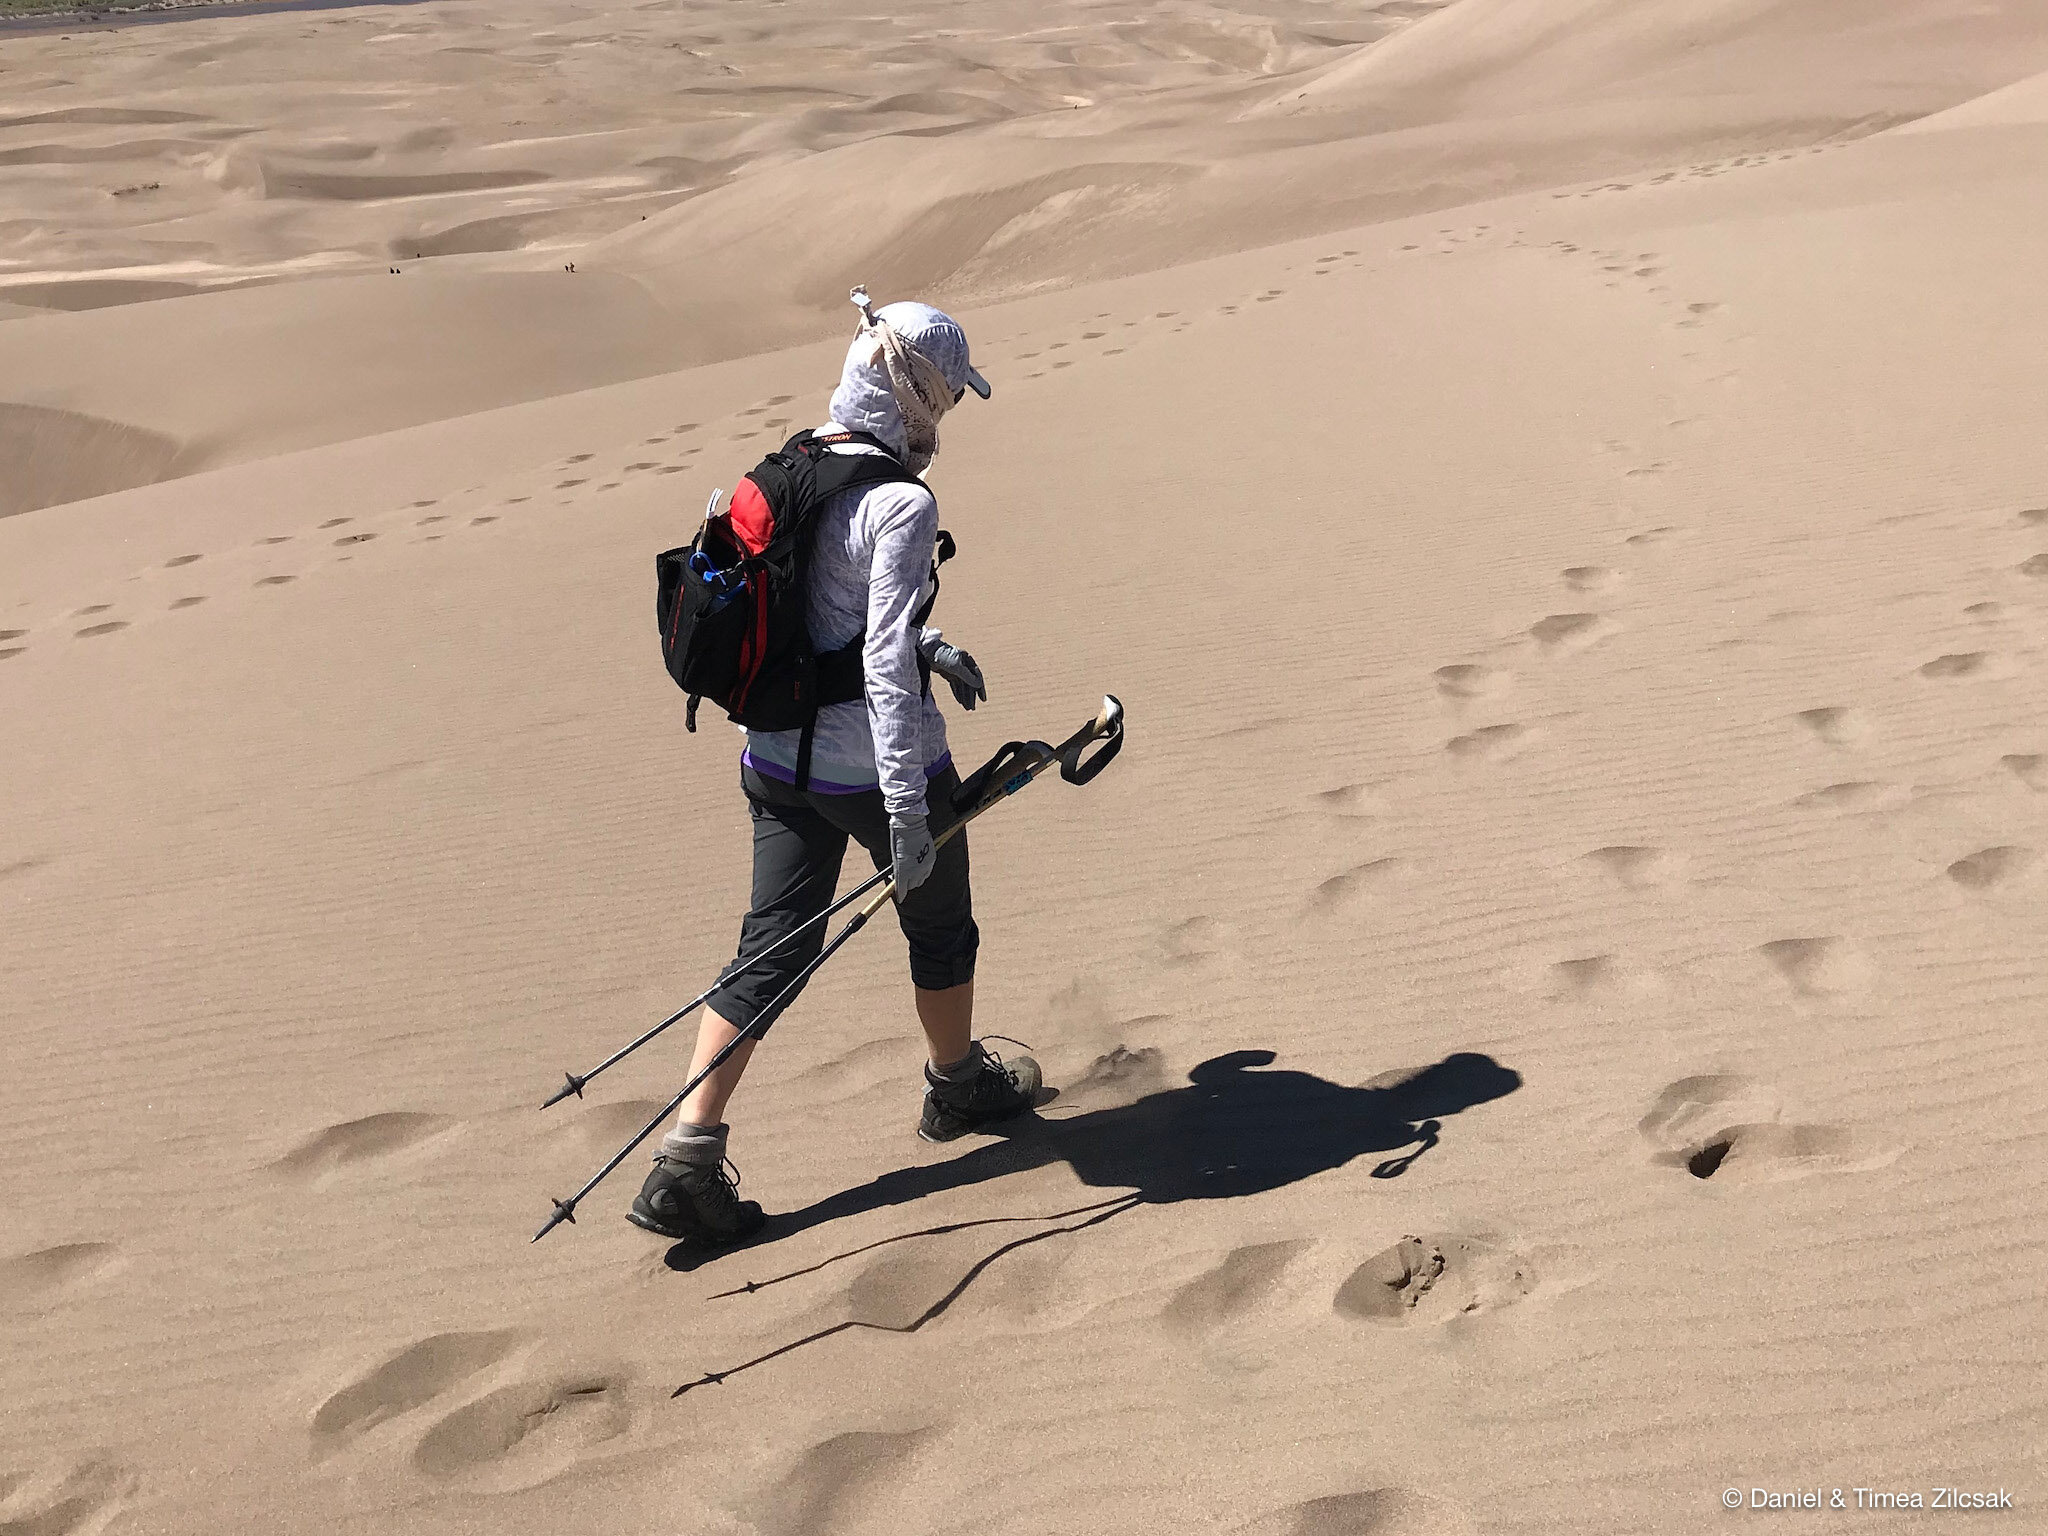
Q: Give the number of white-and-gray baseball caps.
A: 1